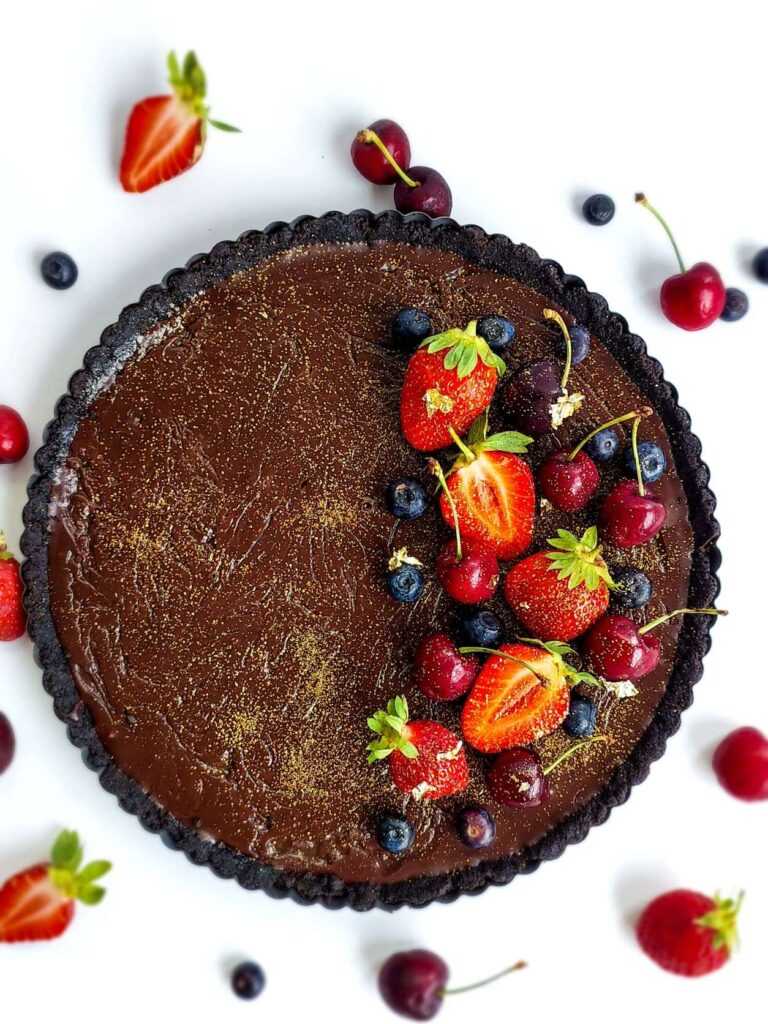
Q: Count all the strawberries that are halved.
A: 4